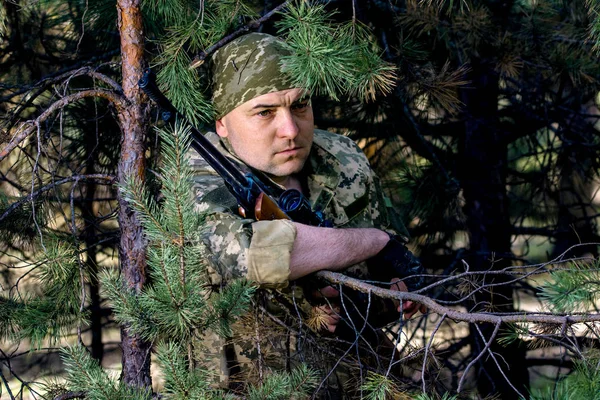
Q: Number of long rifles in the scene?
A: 1